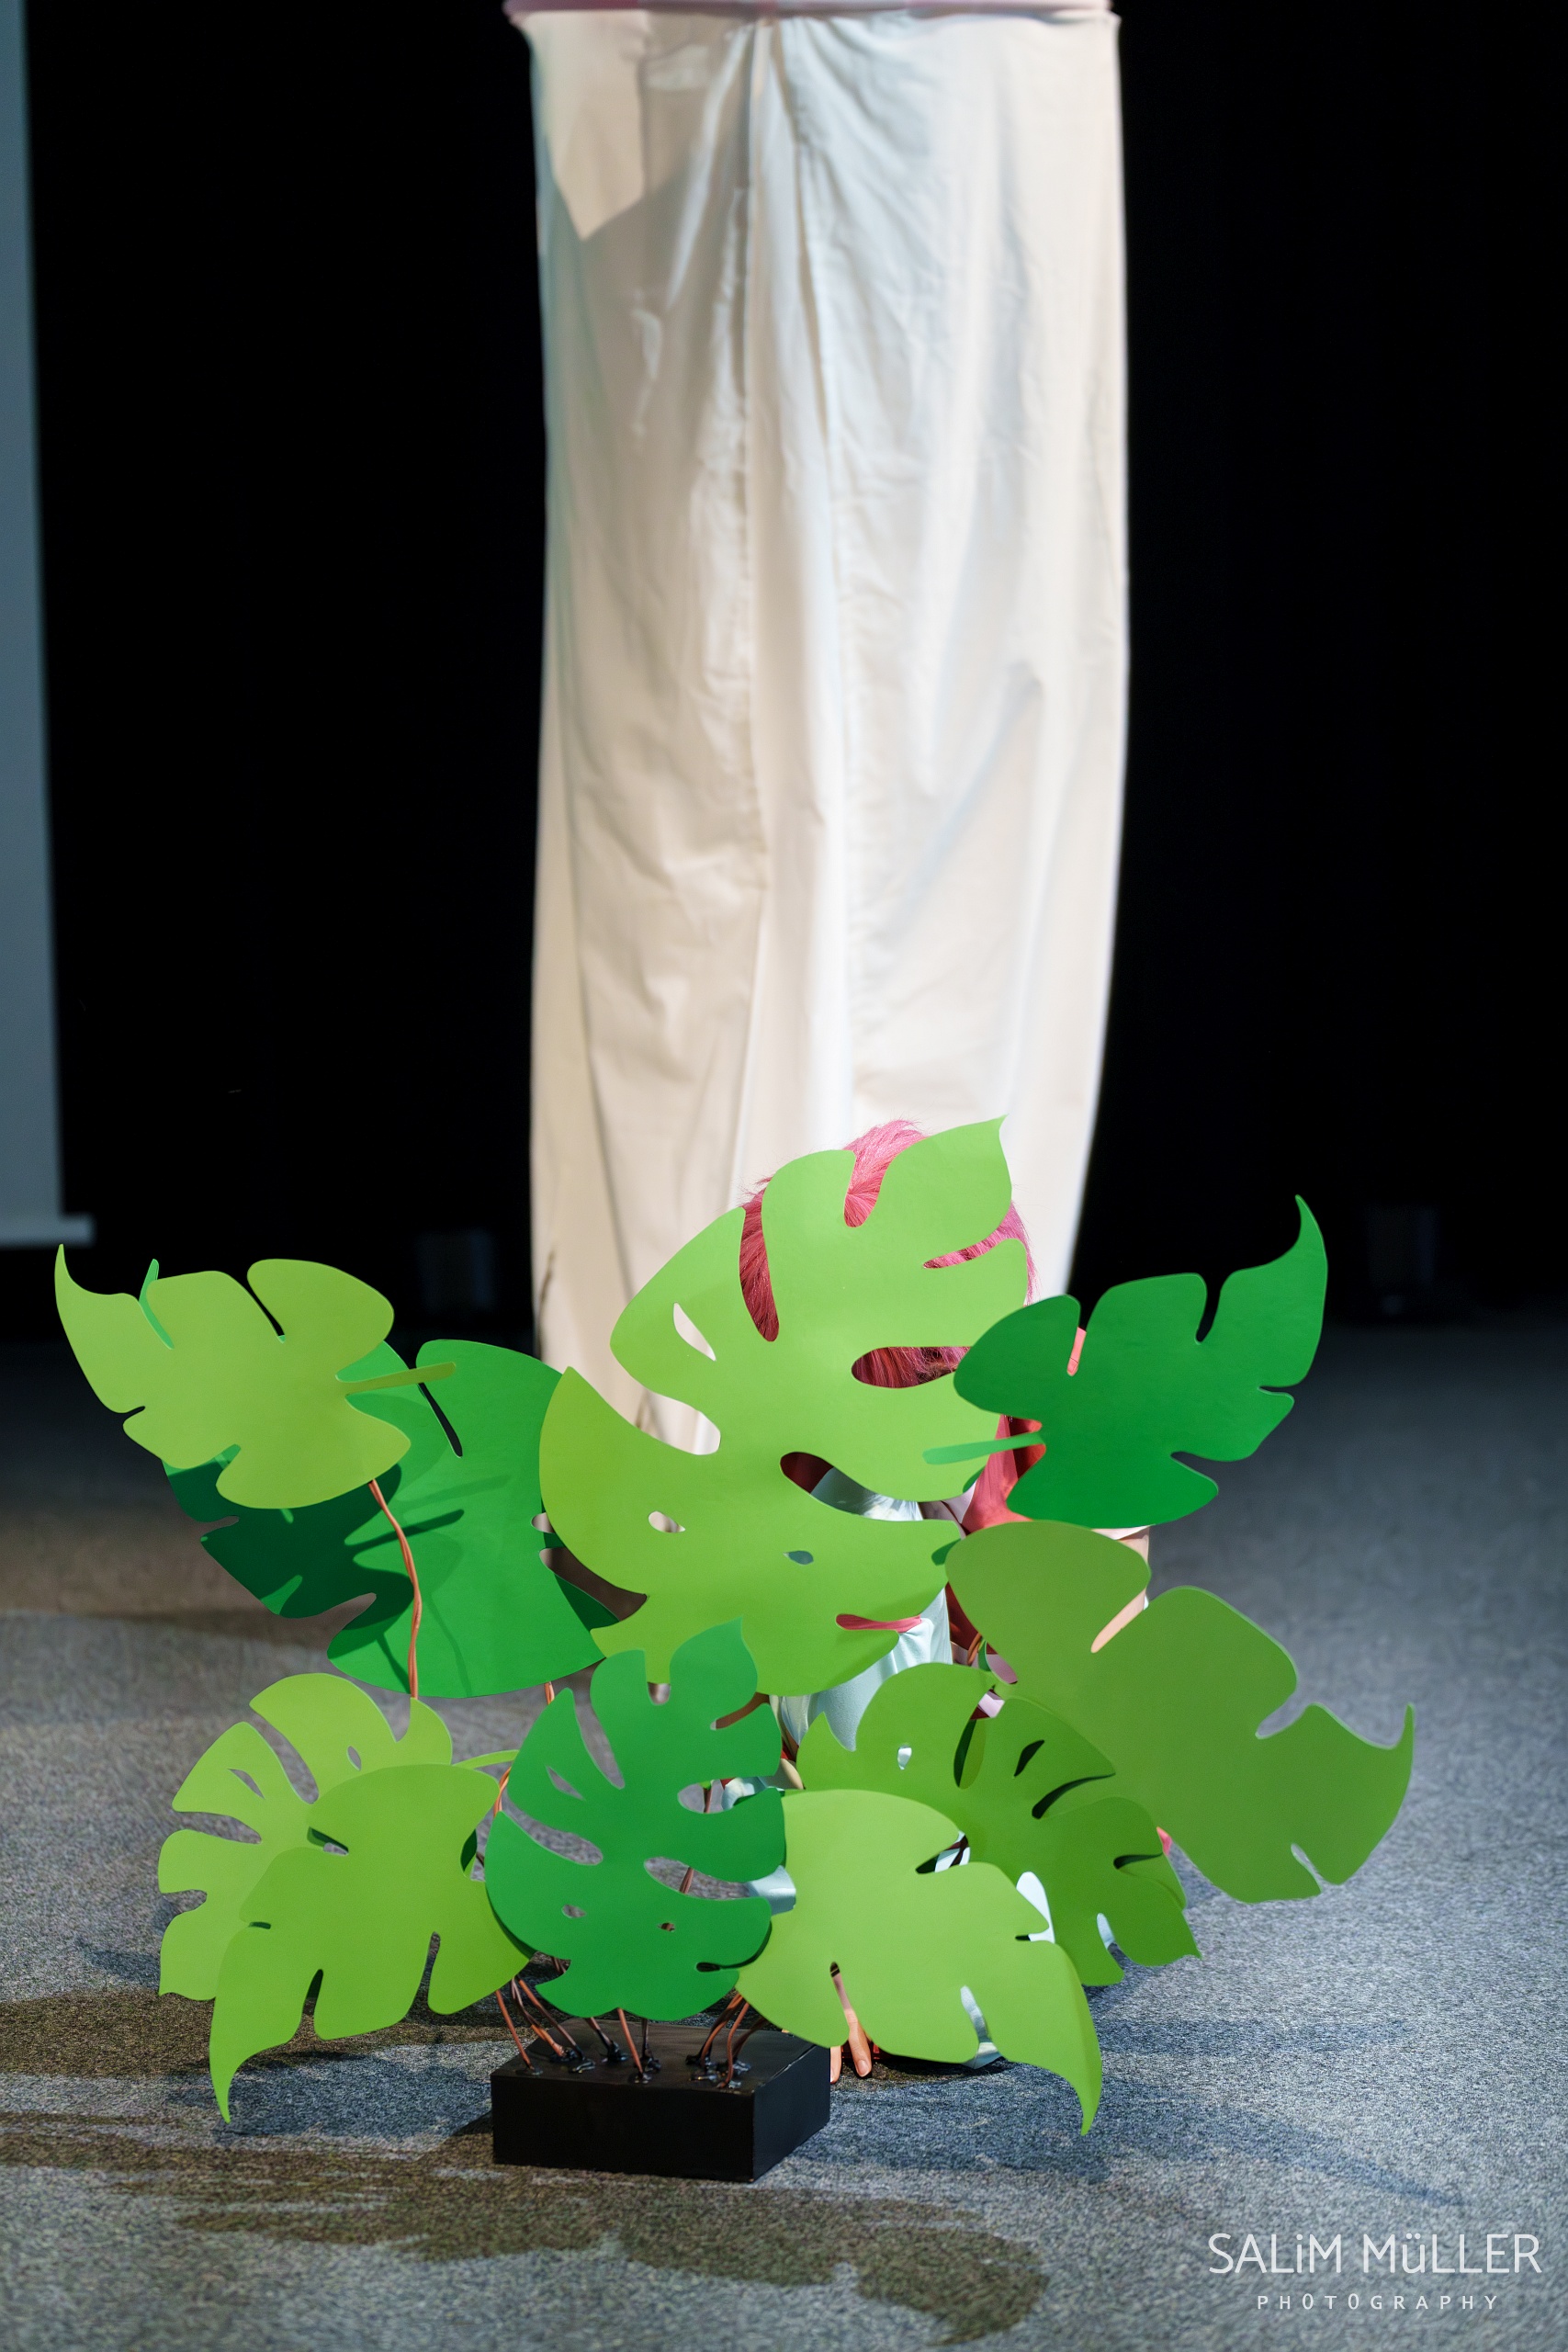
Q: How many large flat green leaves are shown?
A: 10